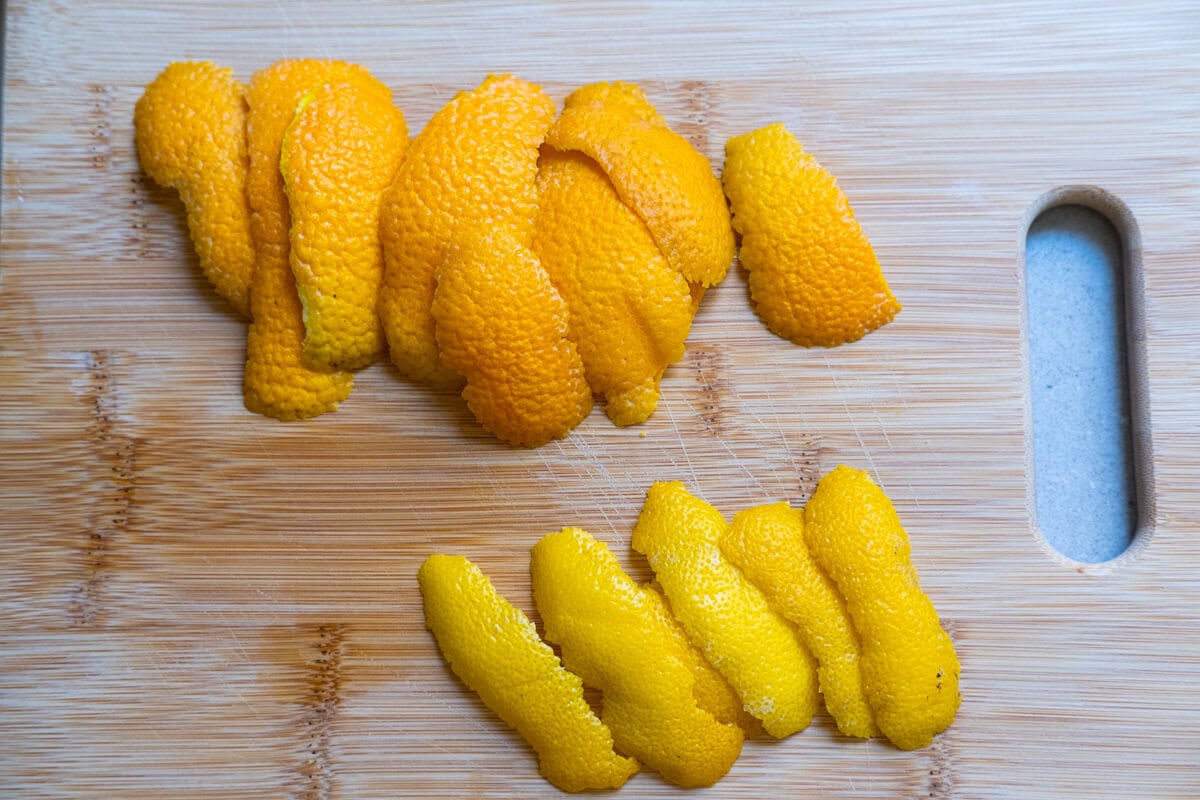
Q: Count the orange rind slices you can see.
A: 8